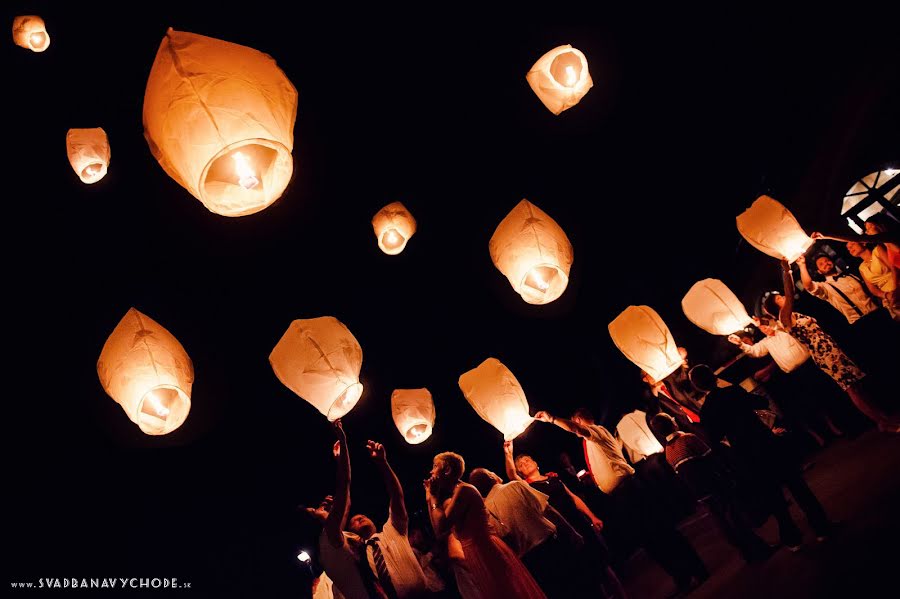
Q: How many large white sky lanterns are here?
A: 14